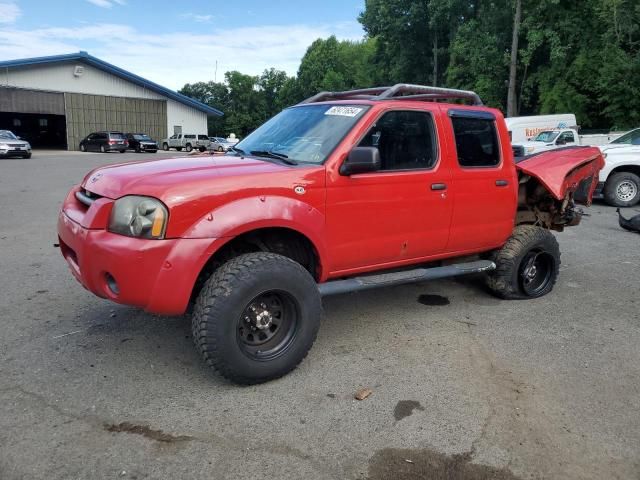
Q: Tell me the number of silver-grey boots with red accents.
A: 0